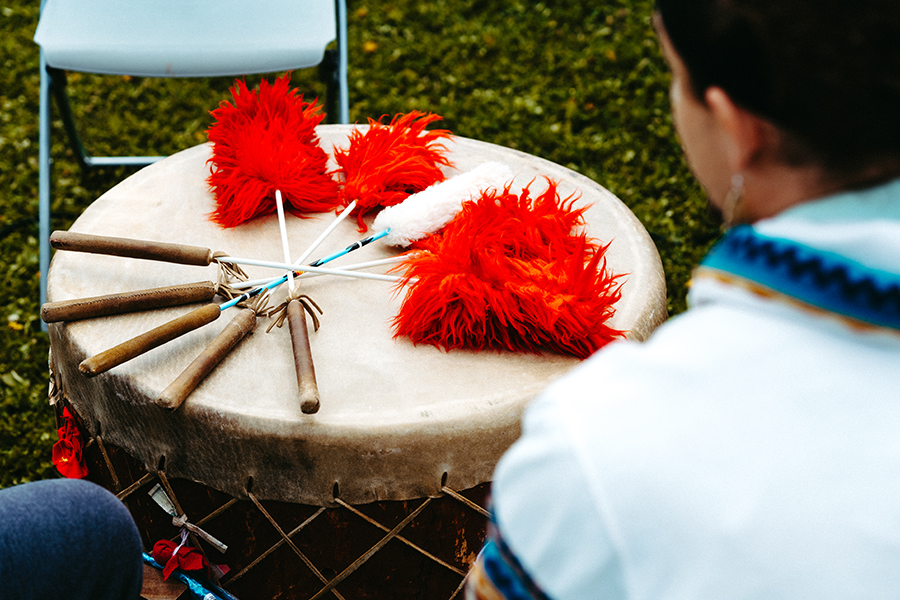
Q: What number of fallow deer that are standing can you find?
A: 0